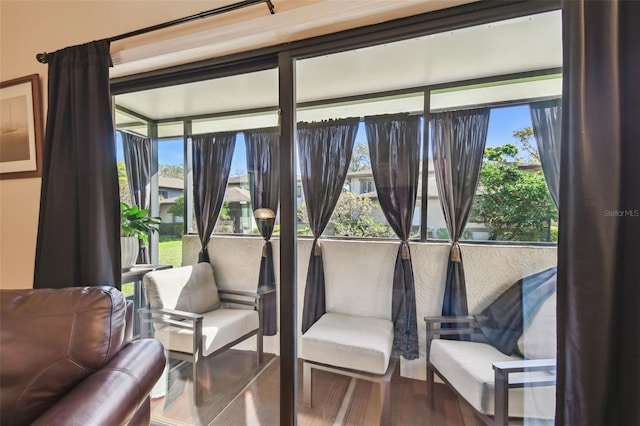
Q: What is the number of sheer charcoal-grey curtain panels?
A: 7